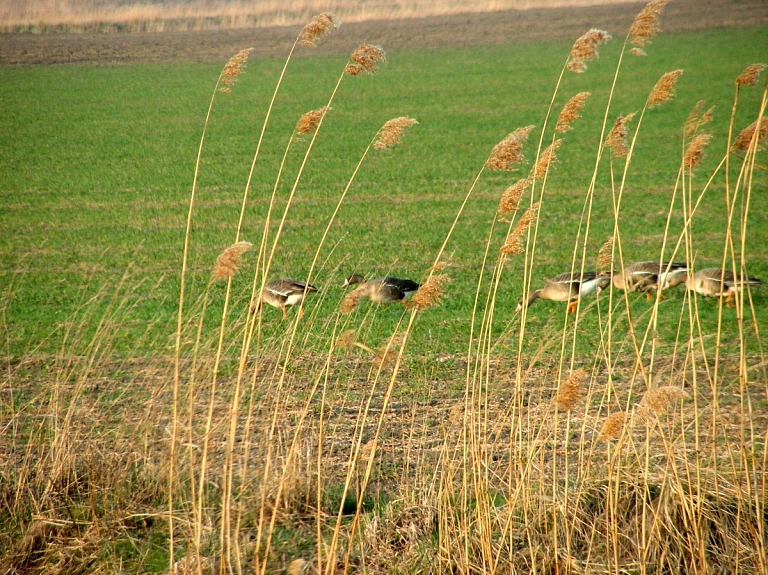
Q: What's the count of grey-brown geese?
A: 5